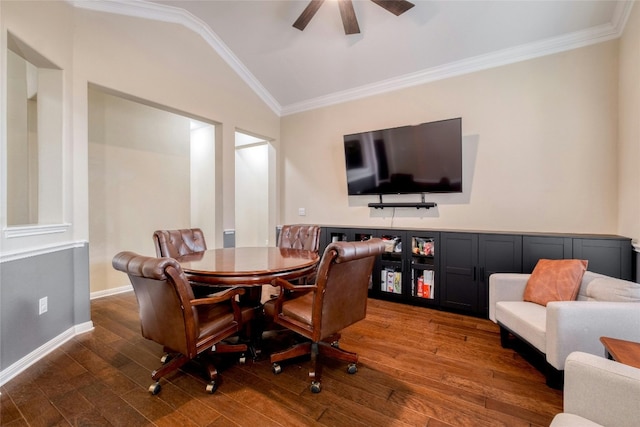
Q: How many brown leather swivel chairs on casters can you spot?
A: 4